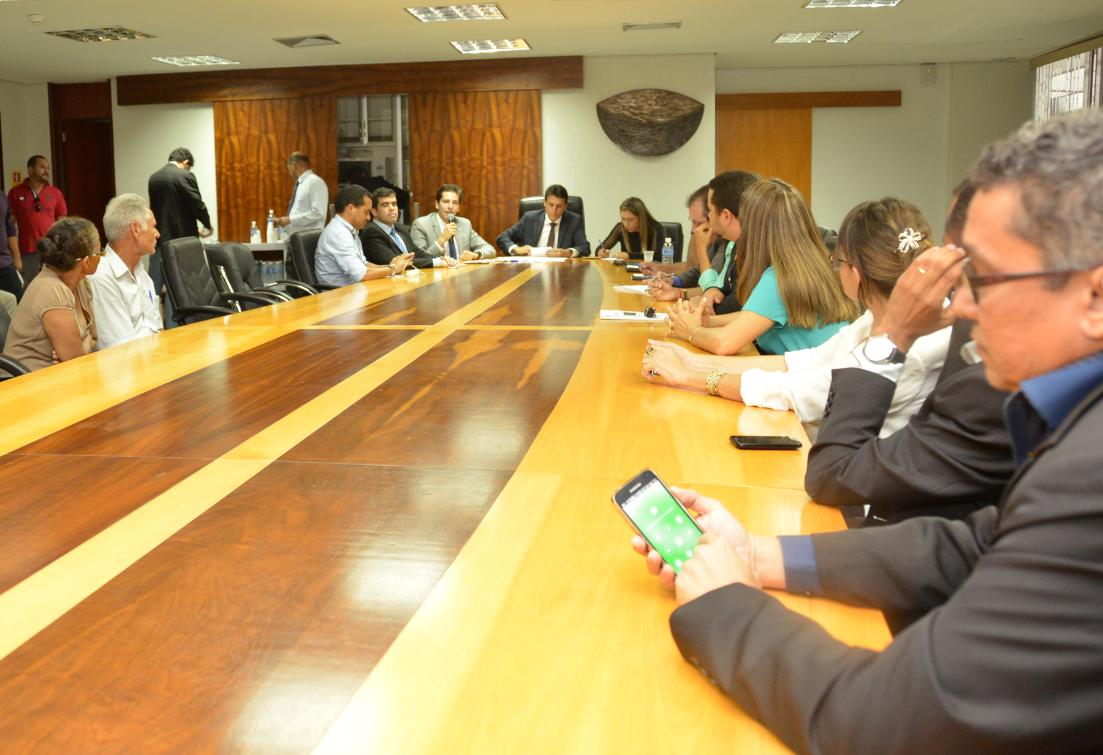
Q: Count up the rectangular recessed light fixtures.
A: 6